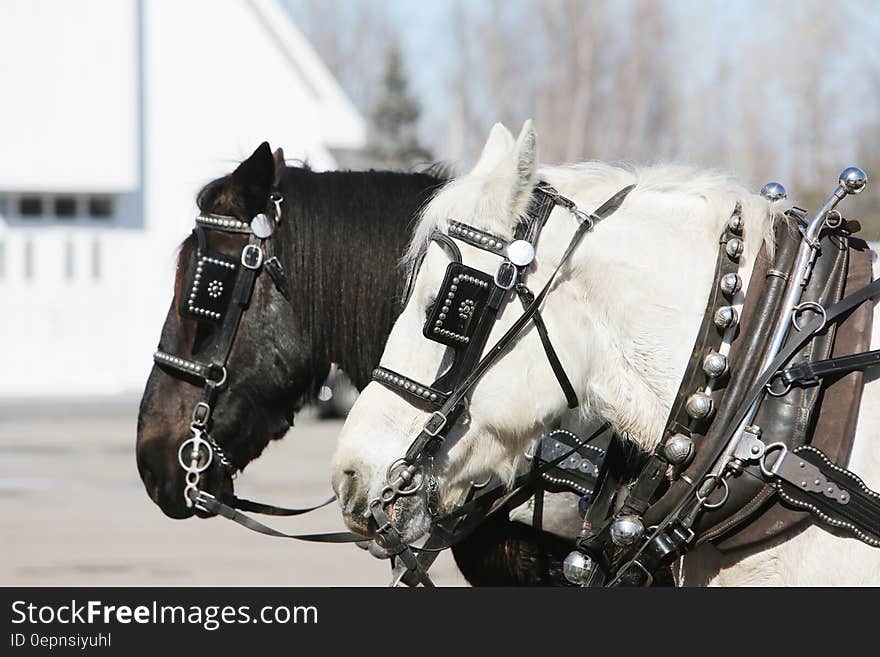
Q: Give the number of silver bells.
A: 9